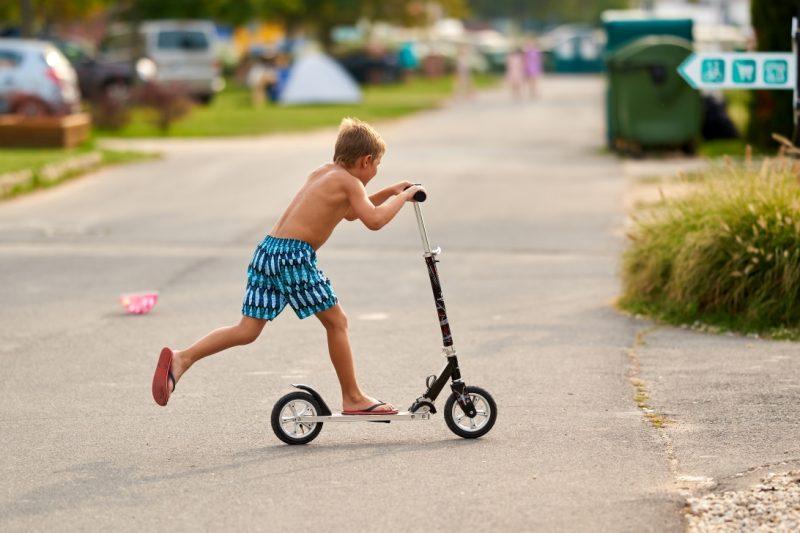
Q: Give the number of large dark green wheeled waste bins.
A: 1